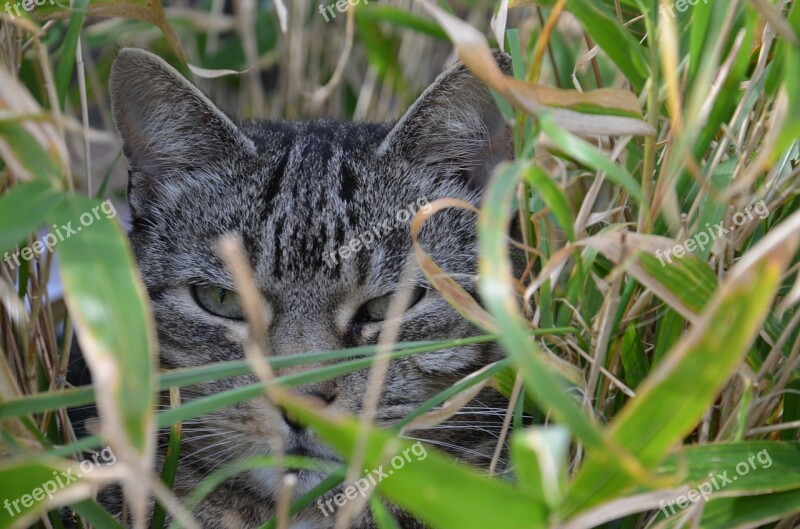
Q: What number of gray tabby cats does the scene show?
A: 1